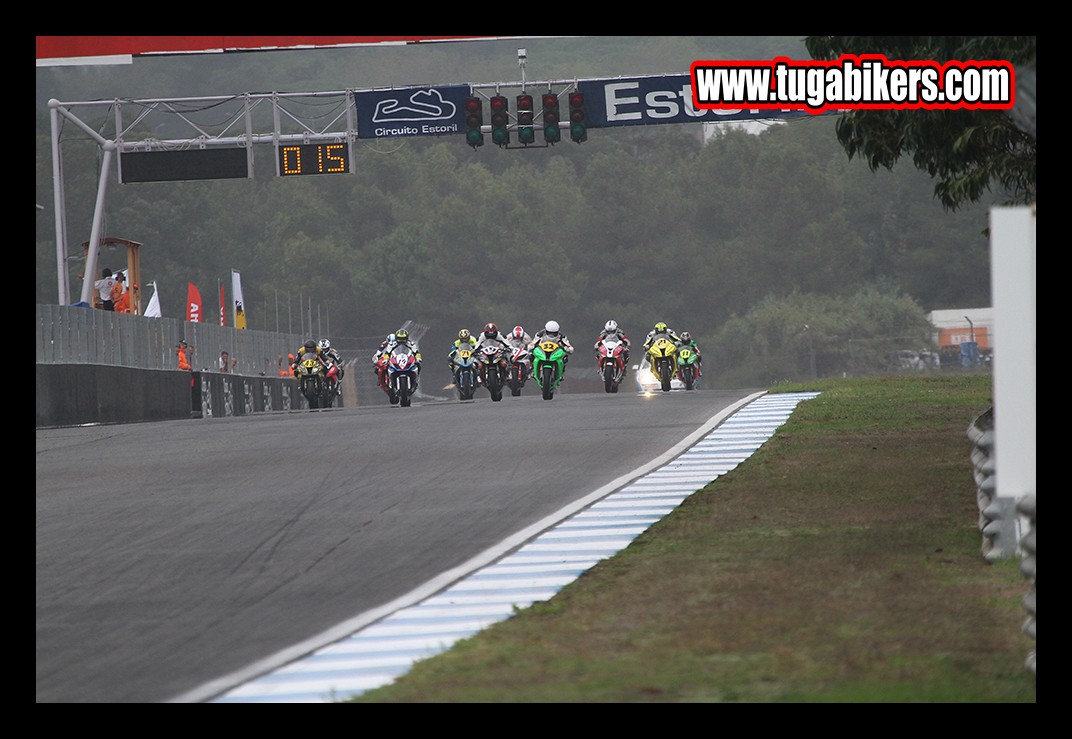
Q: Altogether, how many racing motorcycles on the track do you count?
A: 11